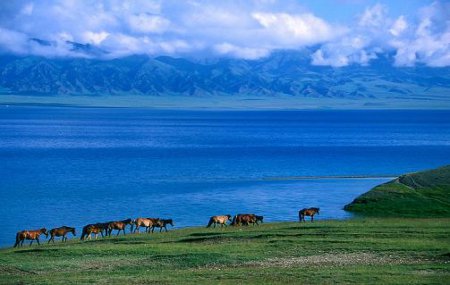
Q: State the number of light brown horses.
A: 2